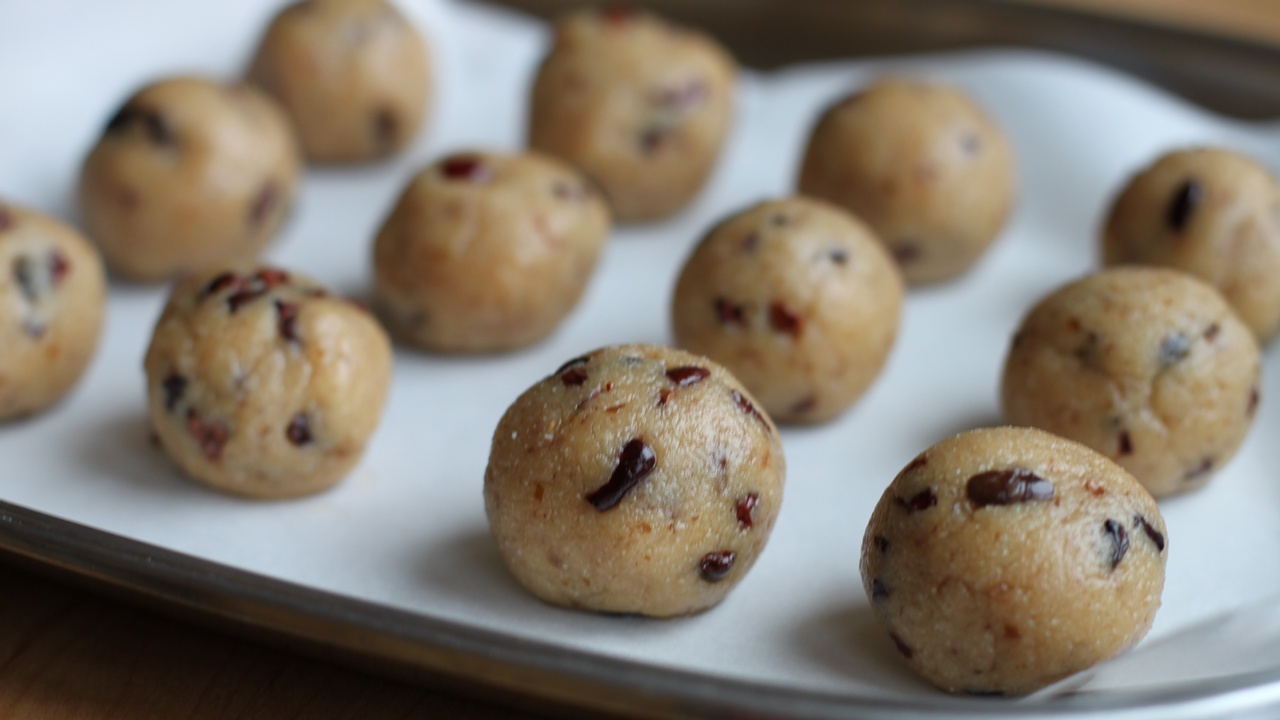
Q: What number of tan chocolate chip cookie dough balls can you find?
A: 12